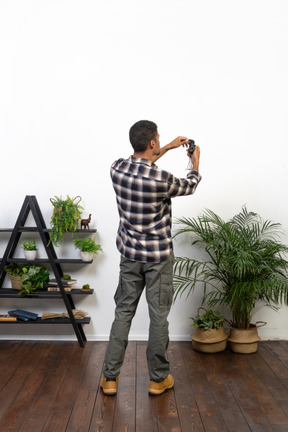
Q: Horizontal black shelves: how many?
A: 4